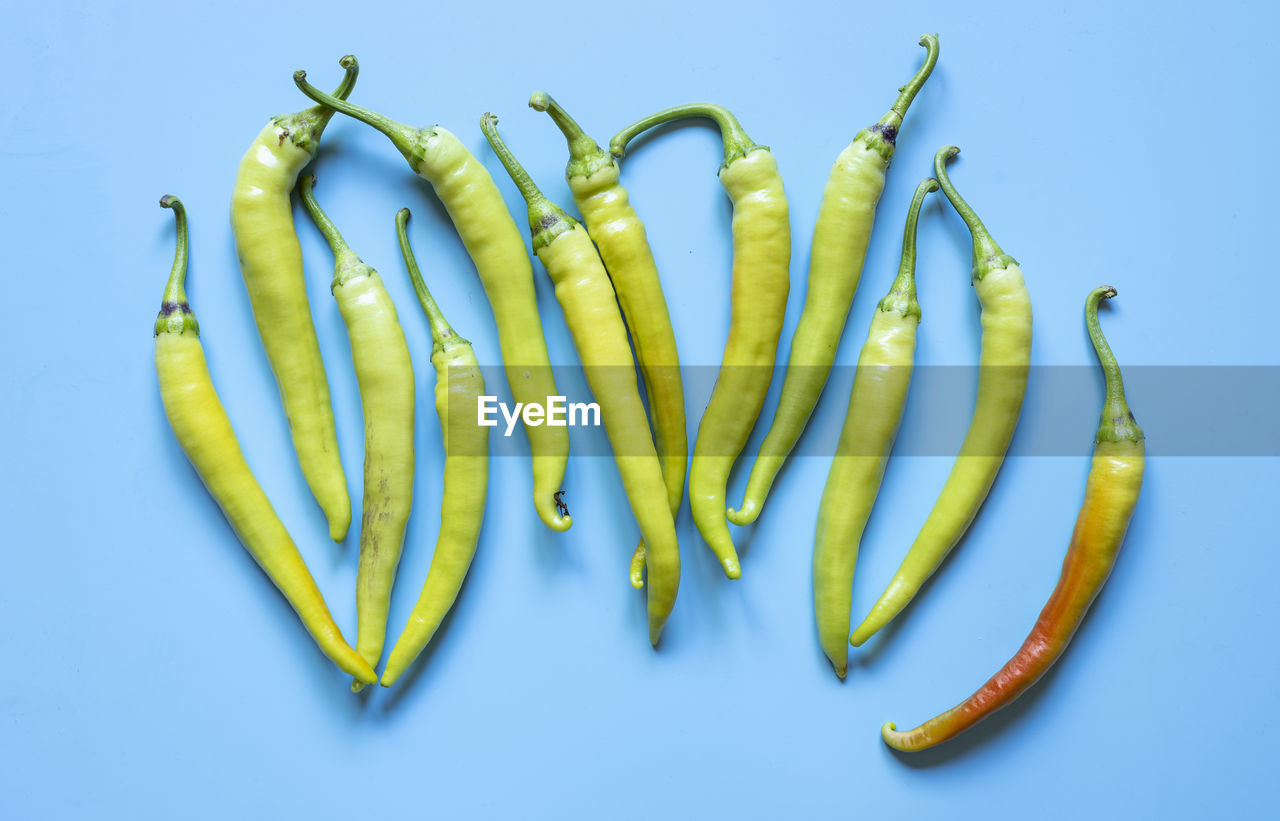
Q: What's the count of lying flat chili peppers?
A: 12